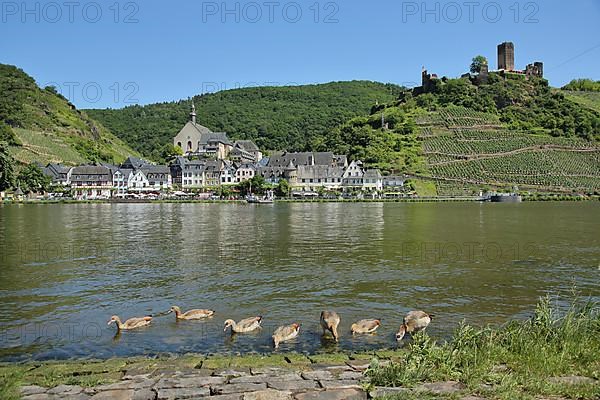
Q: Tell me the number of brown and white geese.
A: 7